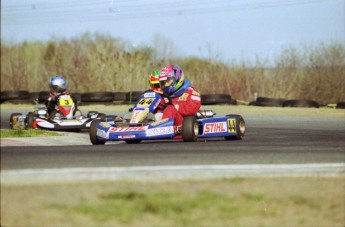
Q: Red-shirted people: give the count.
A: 1